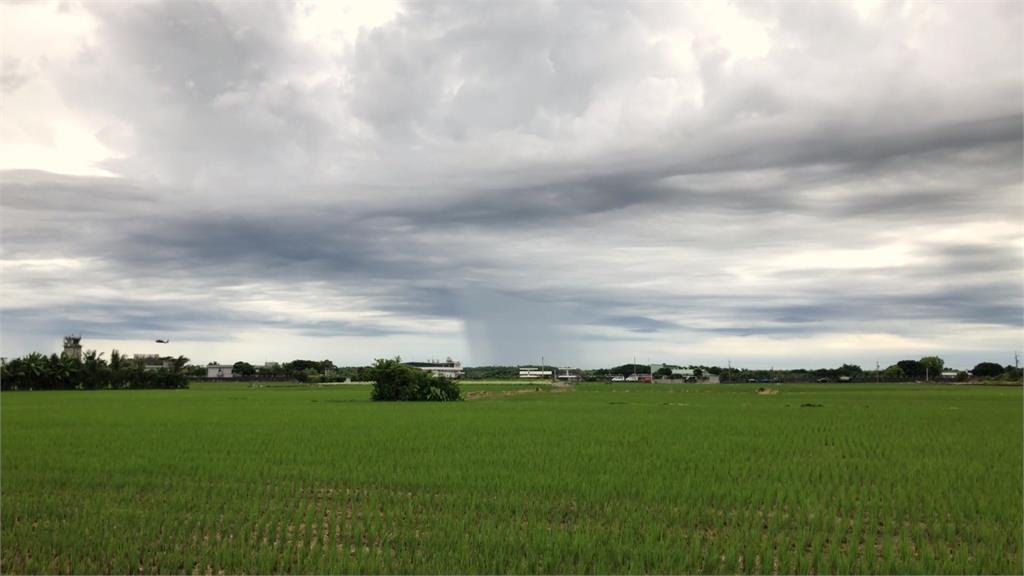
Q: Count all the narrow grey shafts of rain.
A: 1